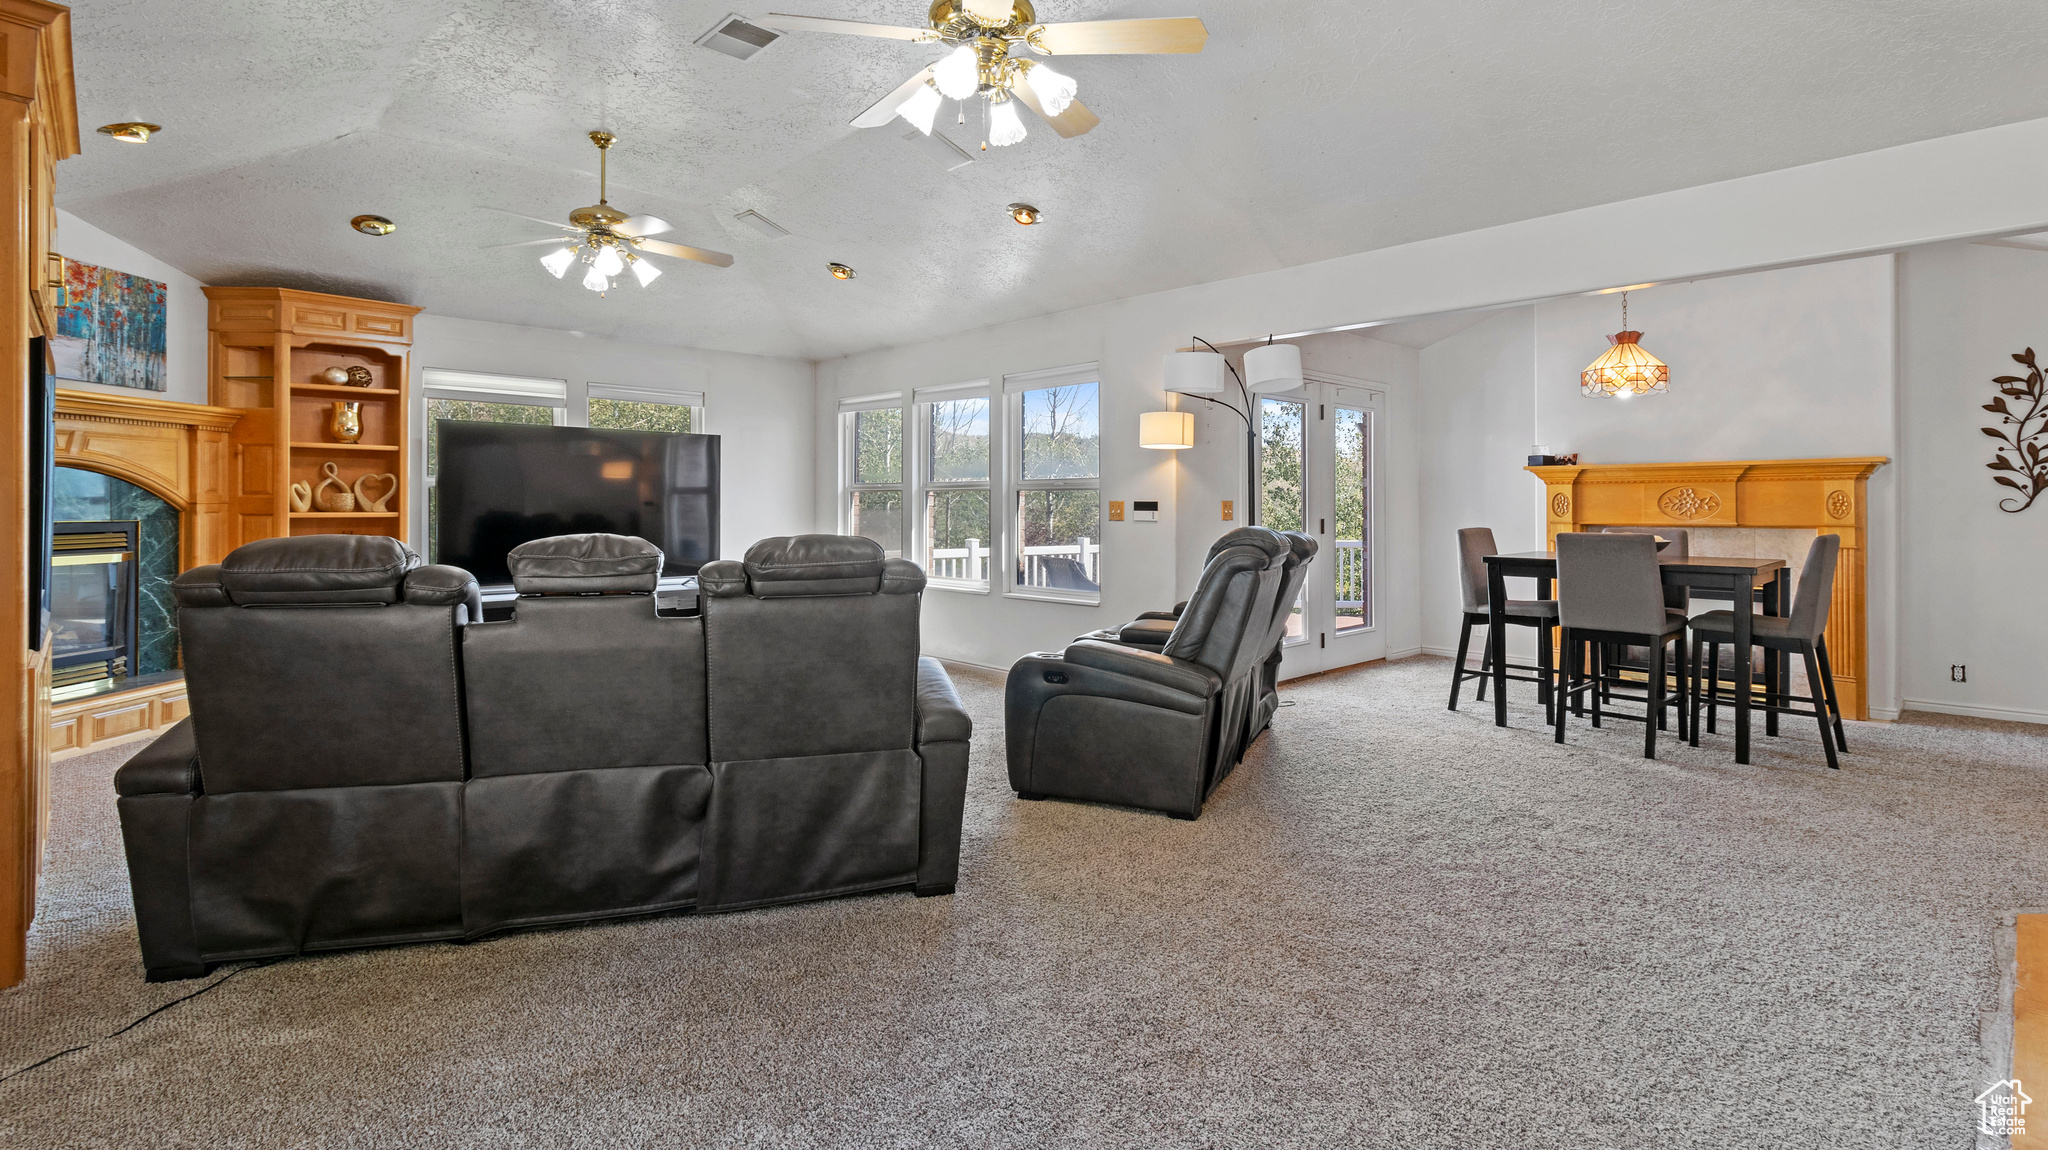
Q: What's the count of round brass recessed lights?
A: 4